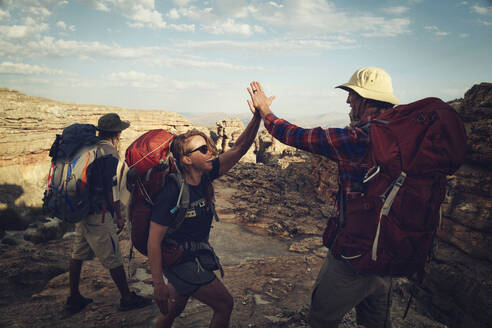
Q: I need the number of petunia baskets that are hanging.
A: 0